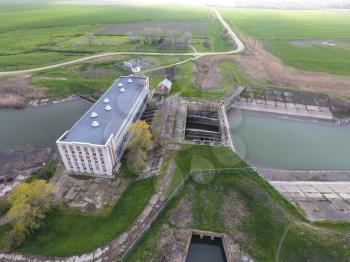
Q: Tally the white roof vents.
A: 7